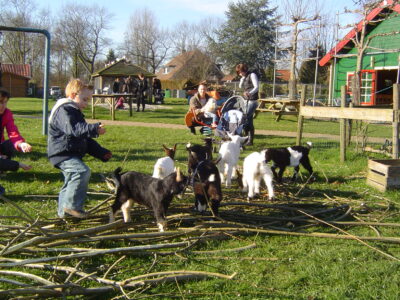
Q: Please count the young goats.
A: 7